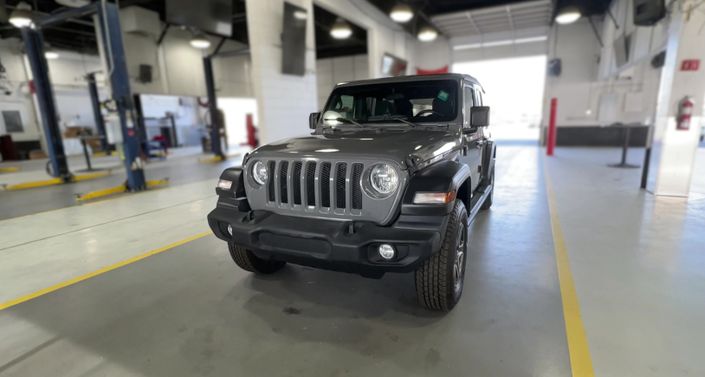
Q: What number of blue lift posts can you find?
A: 4